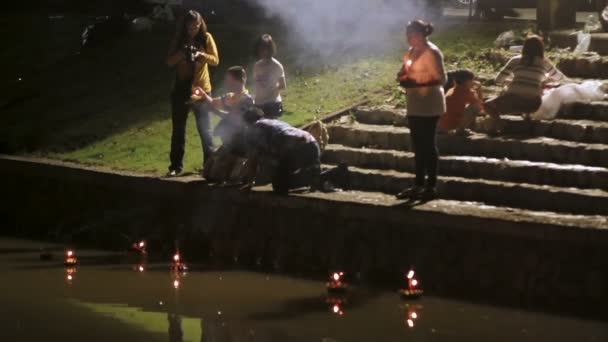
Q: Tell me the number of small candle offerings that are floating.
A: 5